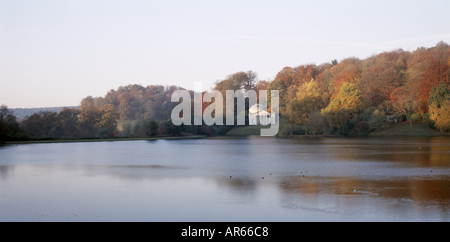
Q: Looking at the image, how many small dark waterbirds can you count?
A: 7